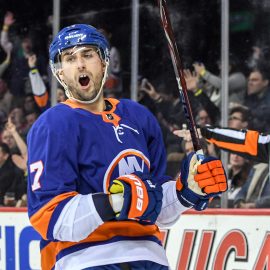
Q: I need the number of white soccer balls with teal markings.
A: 0